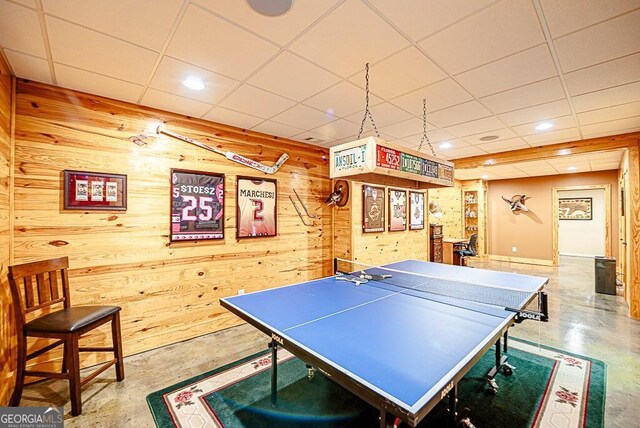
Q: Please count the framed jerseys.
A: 5